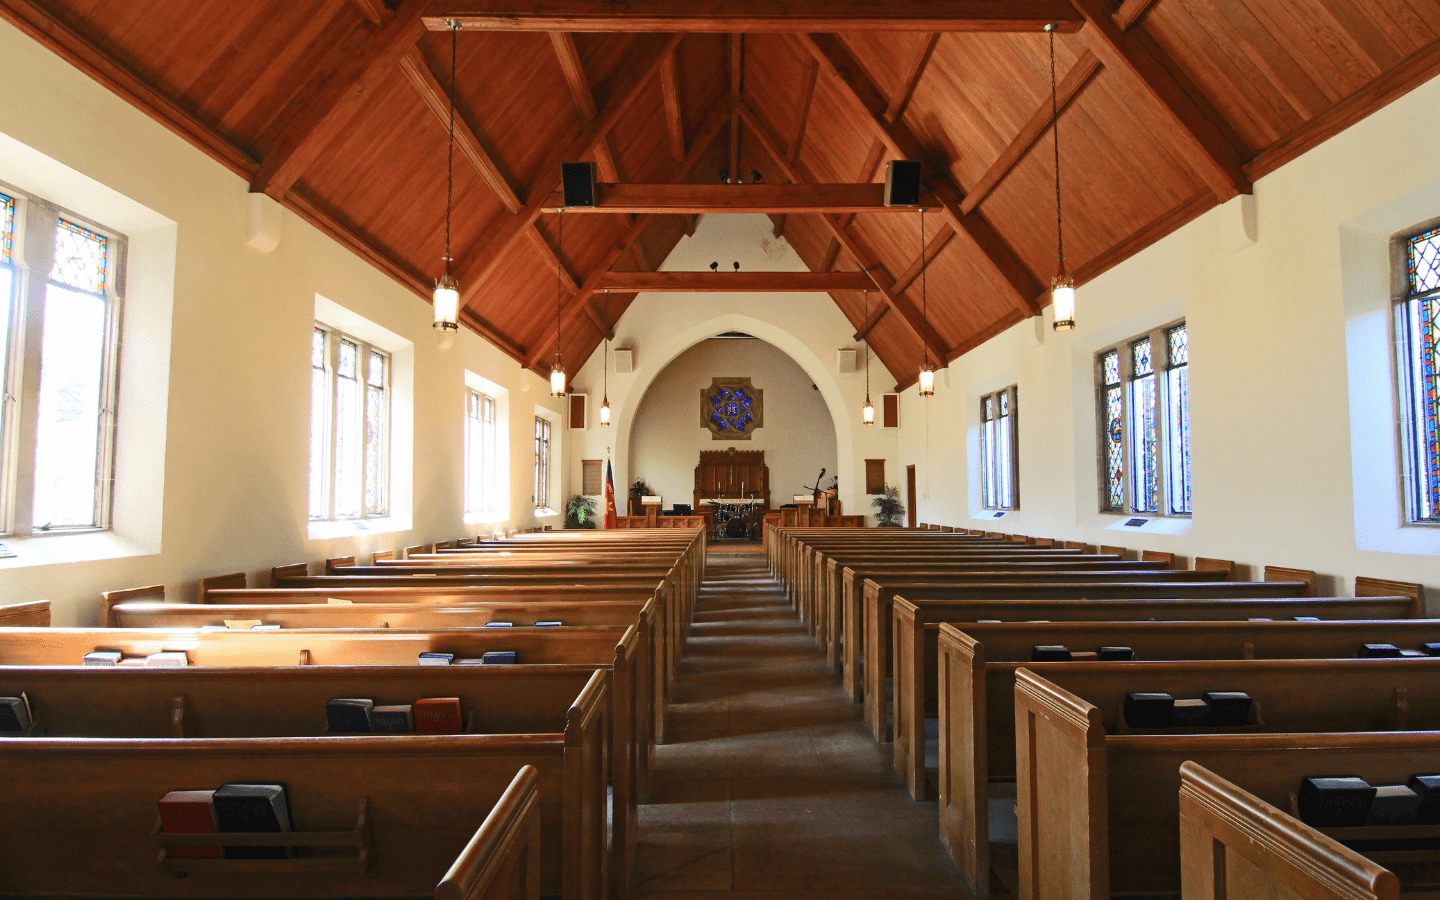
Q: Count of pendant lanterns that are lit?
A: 6